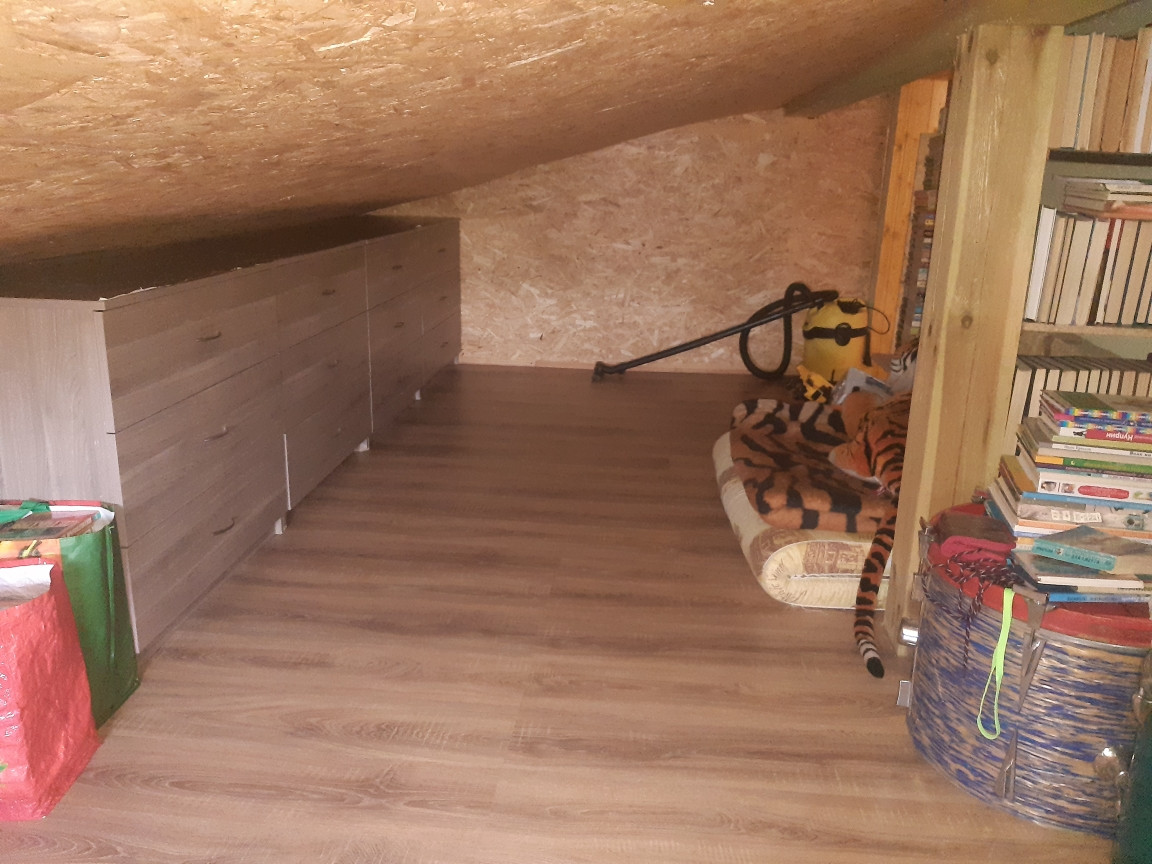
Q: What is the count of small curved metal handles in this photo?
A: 12